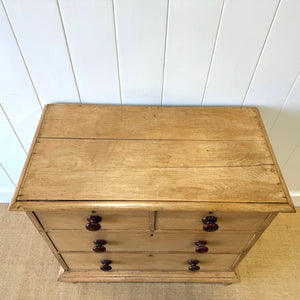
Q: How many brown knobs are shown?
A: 6